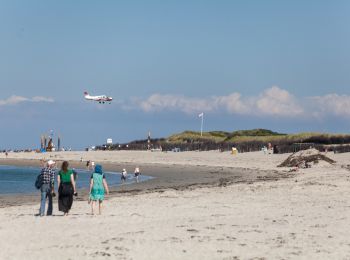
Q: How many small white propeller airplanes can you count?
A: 1